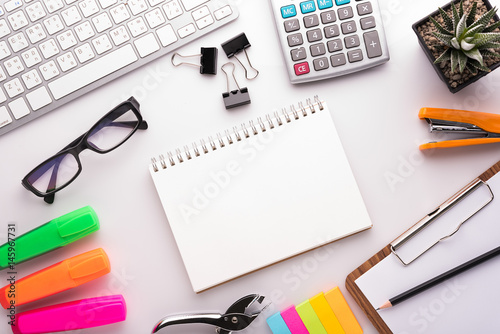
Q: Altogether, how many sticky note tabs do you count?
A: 5